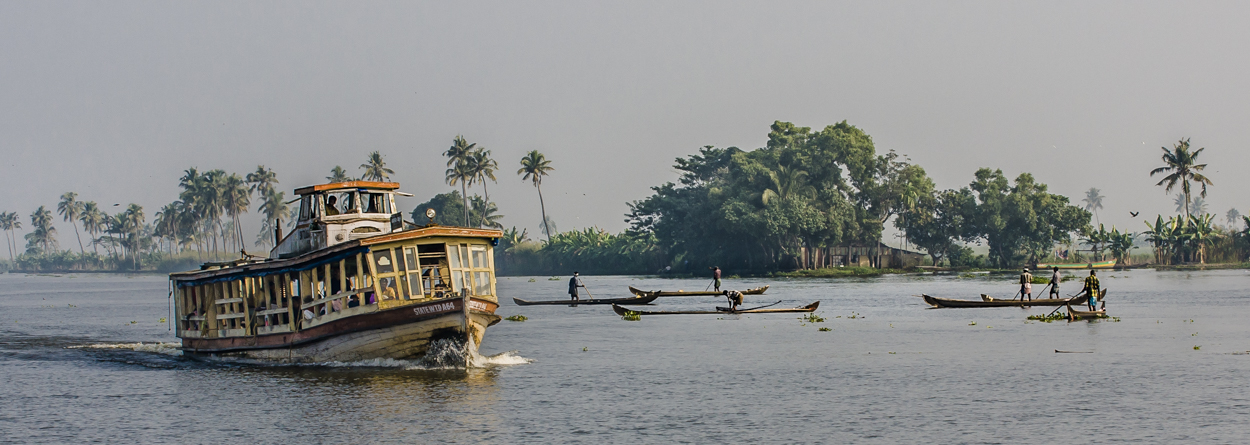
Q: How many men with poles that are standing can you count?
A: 5